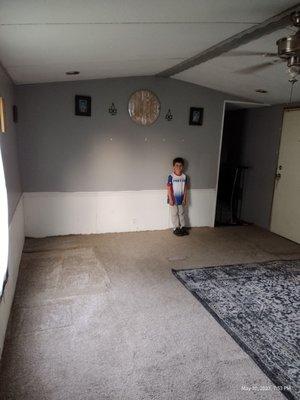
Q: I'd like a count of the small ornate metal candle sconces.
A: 2